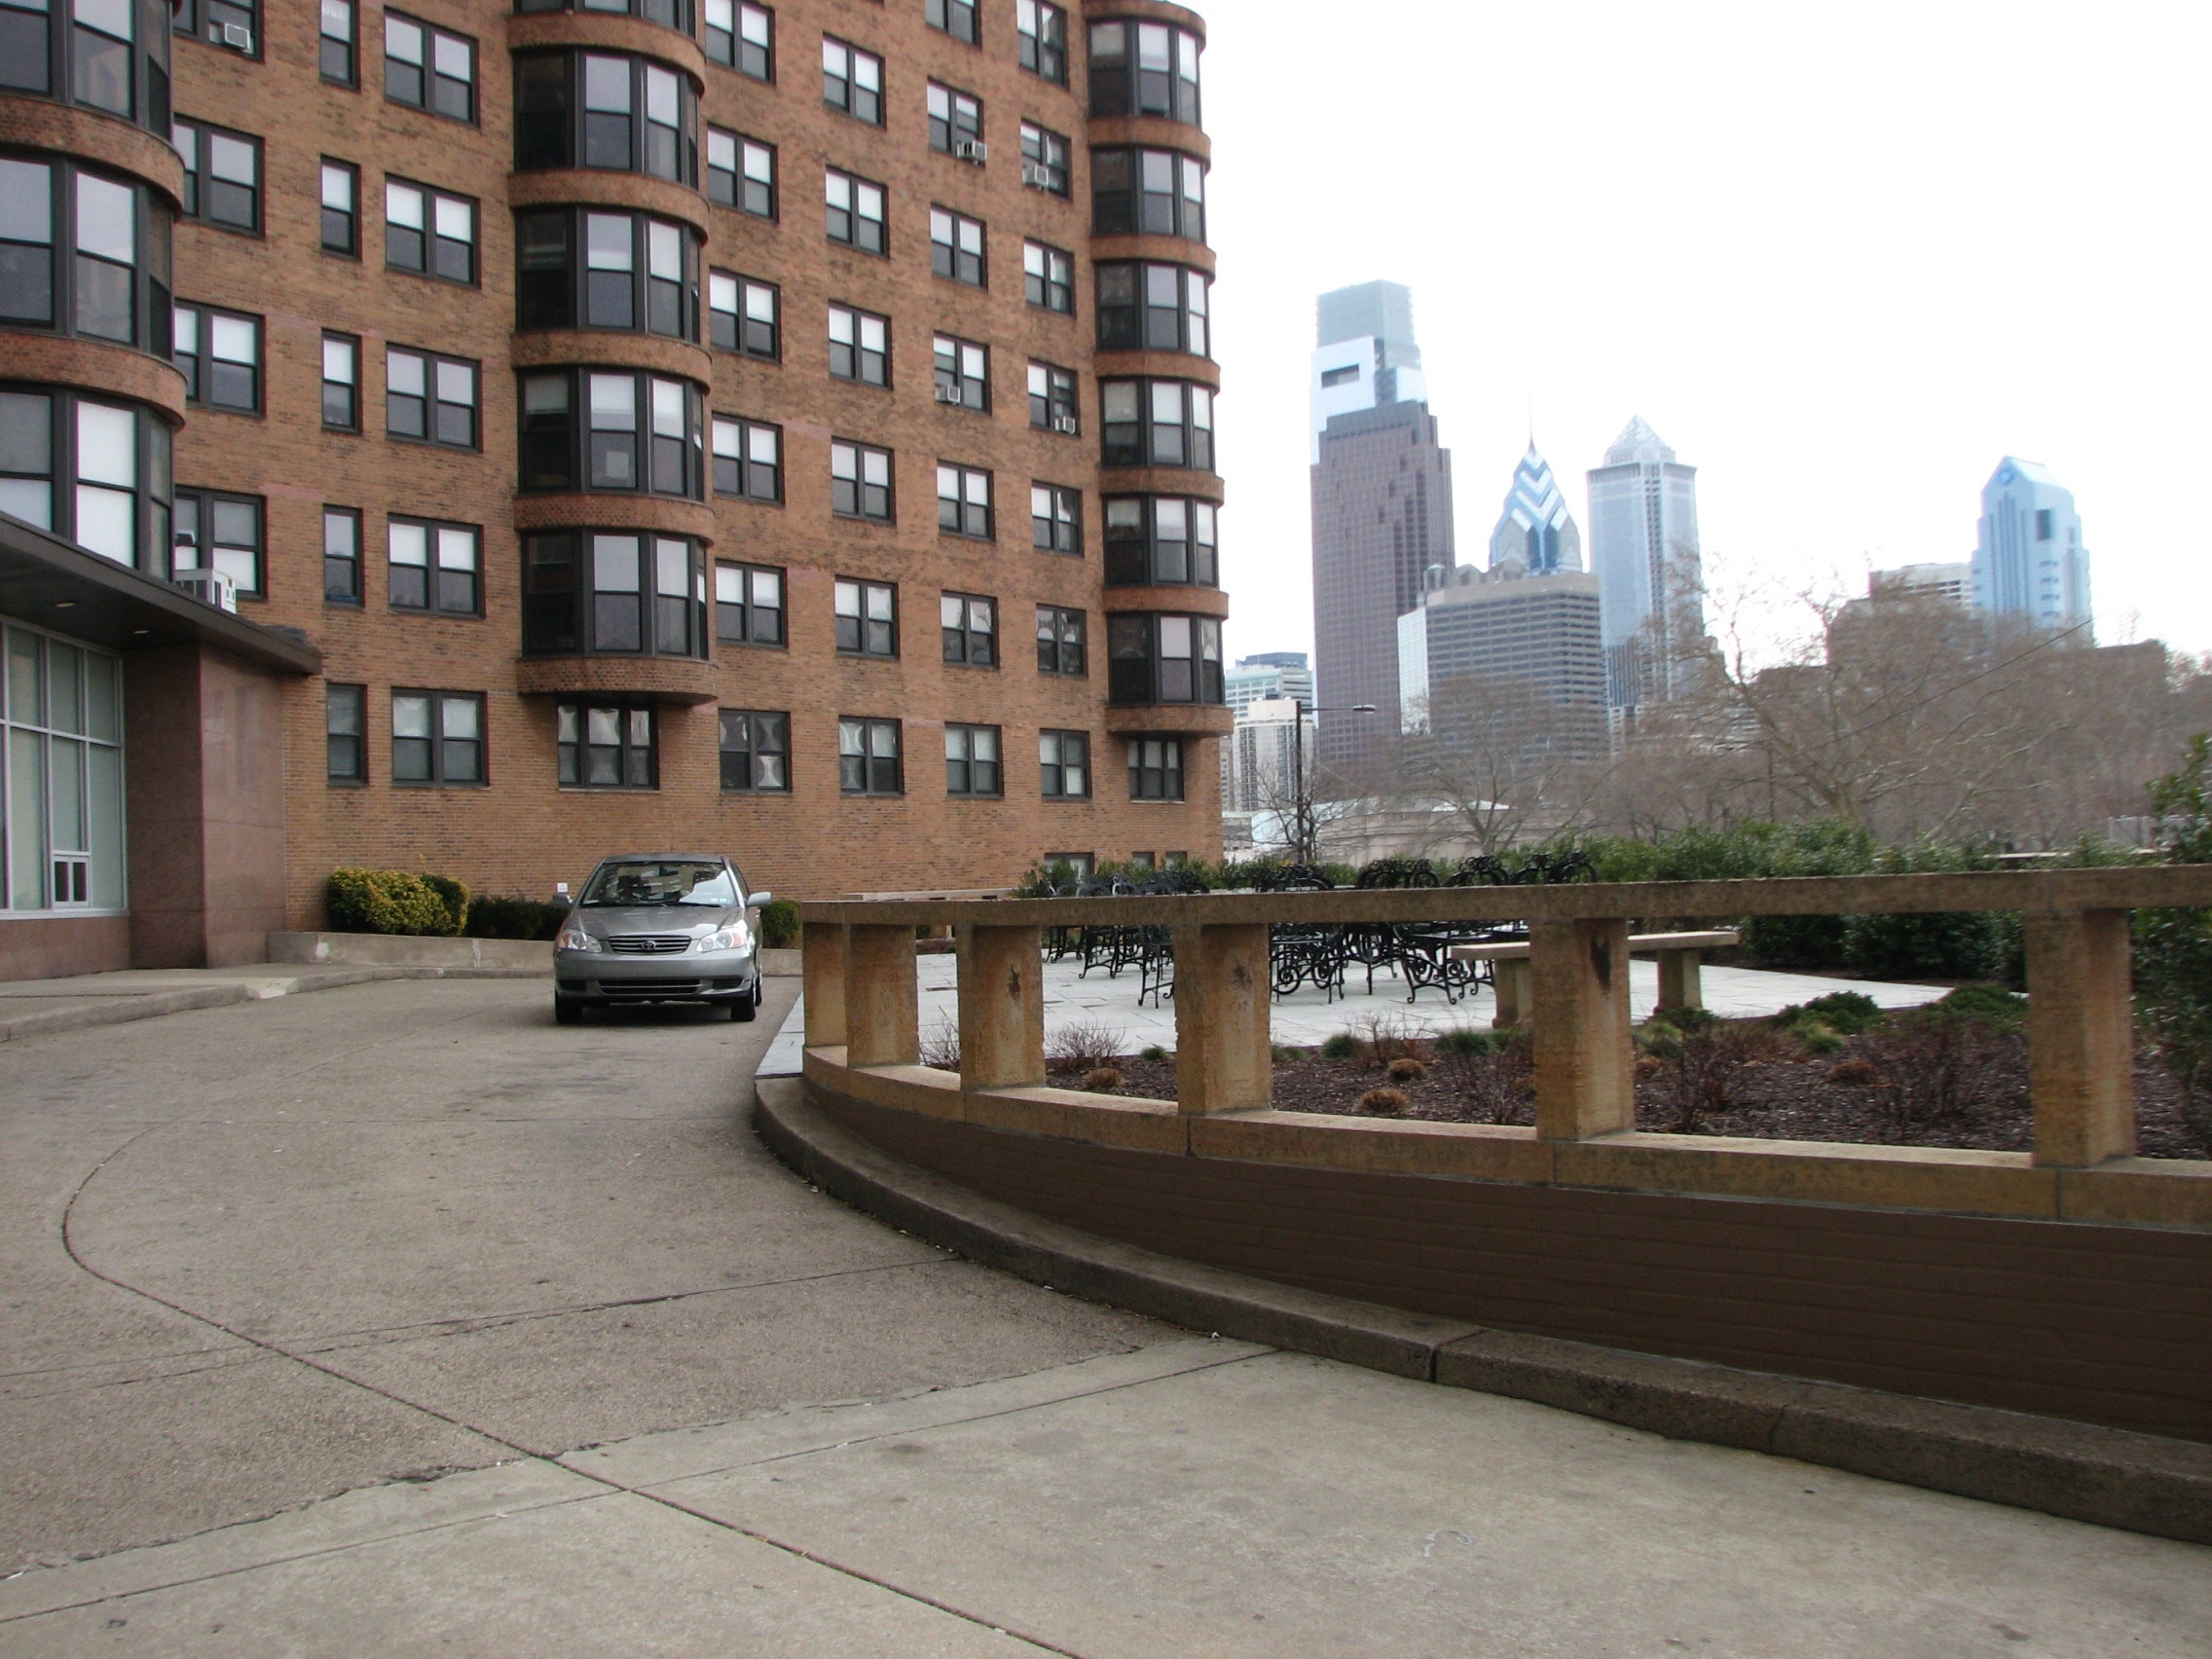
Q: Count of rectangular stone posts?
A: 6